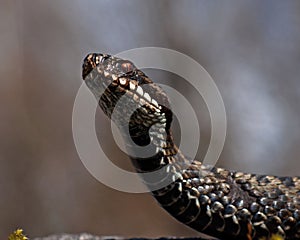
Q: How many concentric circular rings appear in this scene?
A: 2